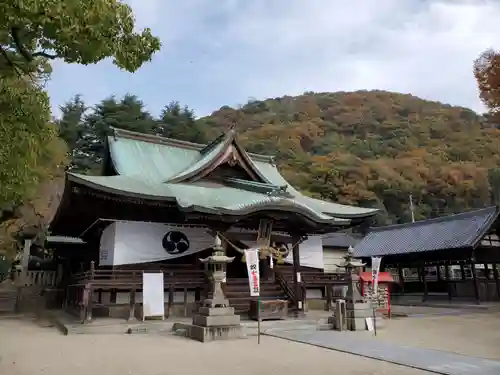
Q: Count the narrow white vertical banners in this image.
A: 2